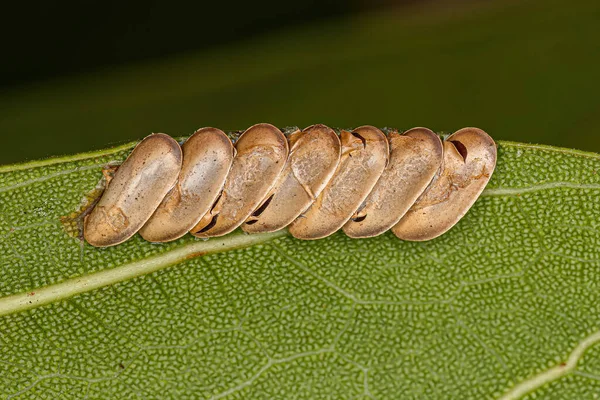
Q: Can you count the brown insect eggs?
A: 7